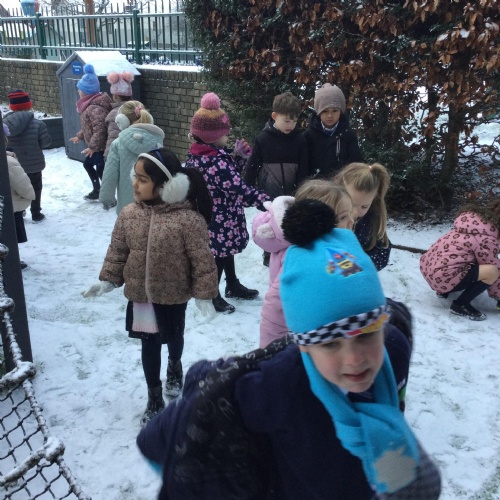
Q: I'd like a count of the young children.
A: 13